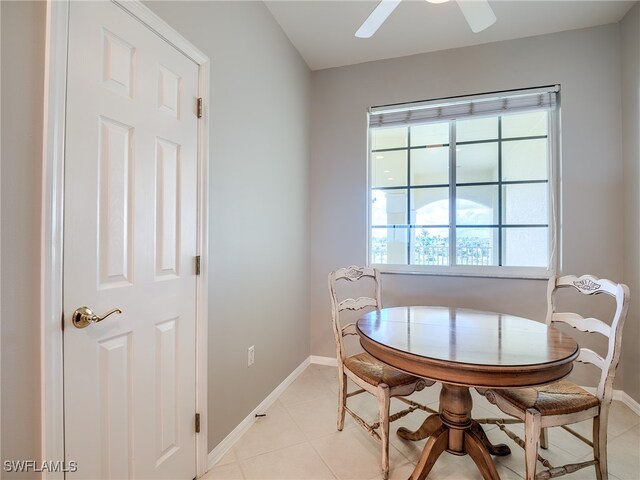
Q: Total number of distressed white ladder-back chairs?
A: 2